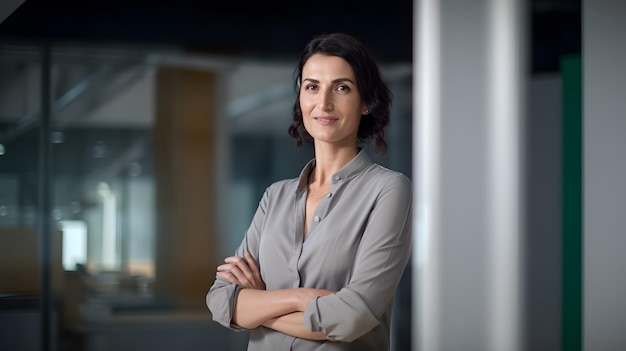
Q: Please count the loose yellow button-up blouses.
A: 0